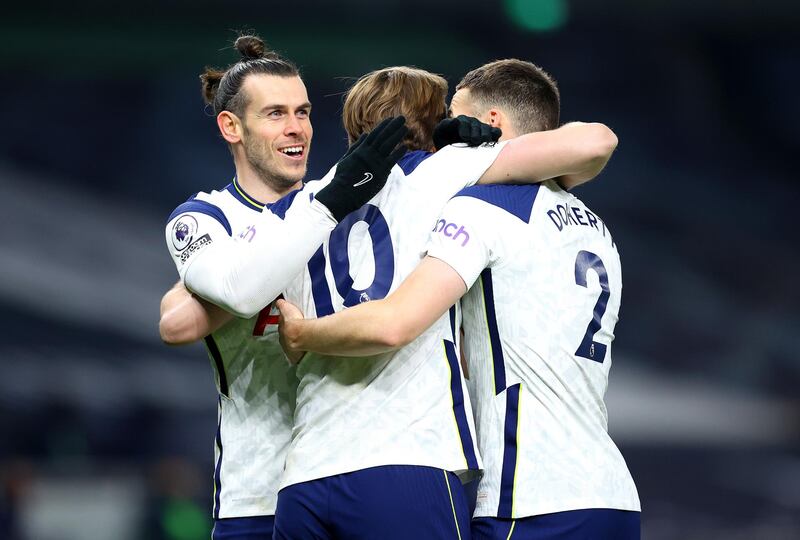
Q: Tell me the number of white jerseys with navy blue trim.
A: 3